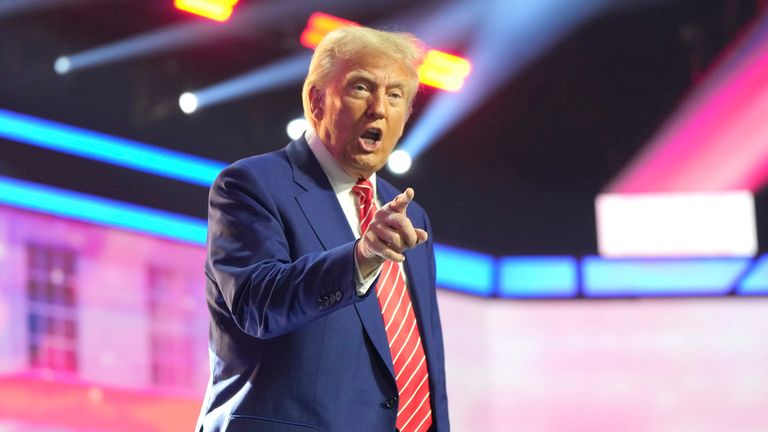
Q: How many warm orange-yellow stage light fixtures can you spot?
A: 3